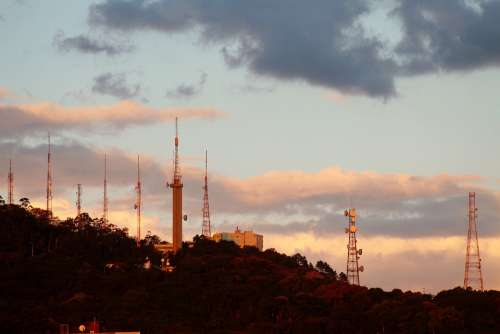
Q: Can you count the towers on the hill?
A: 9